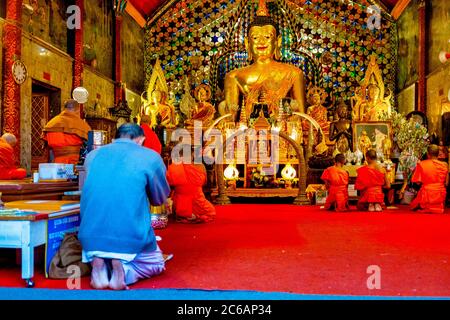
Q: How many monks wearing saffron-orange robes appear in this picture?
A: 7